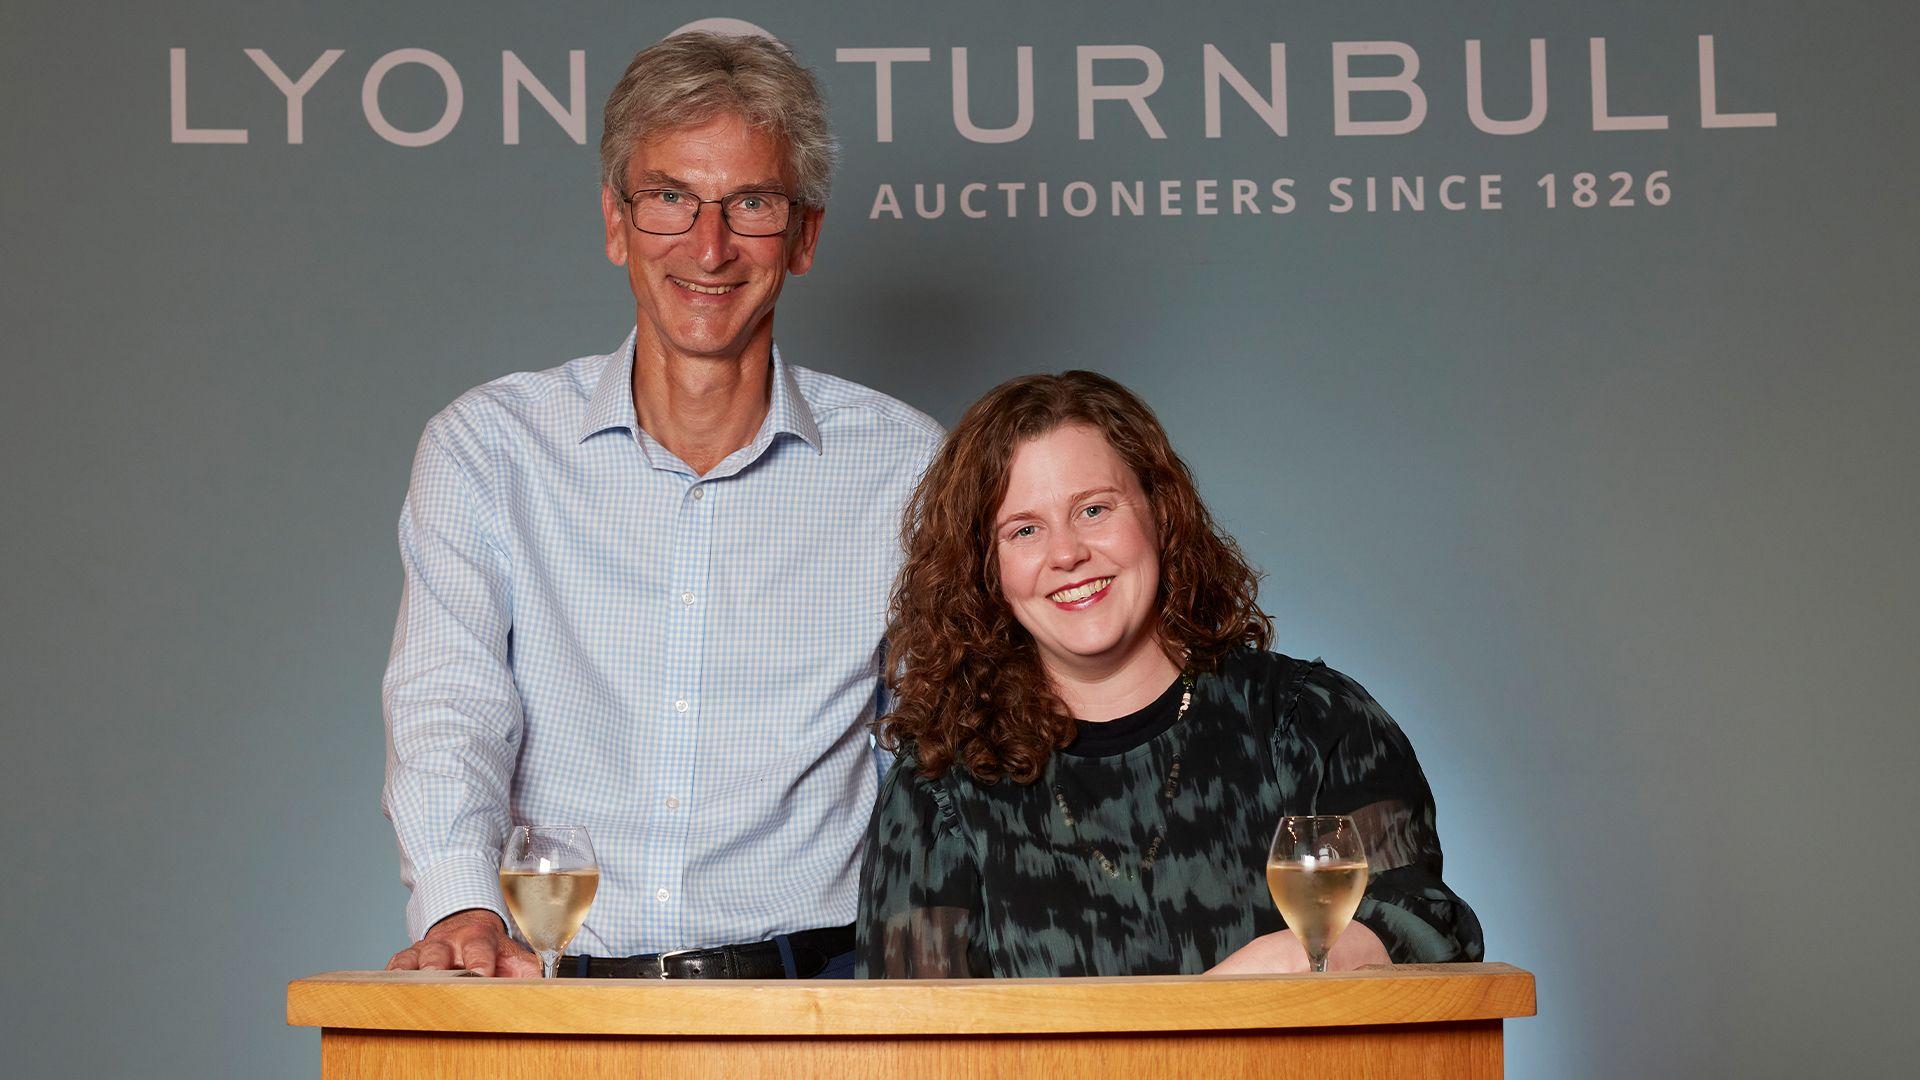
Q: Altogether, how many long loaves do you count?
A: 0